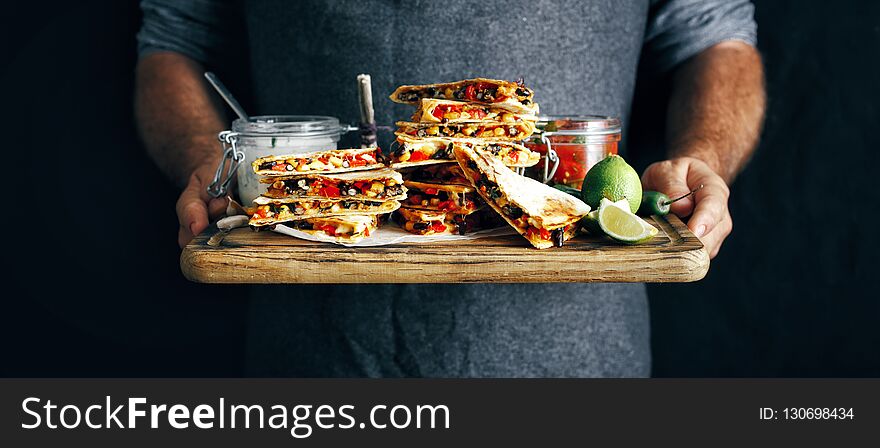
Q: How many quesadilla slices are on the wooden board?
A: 12